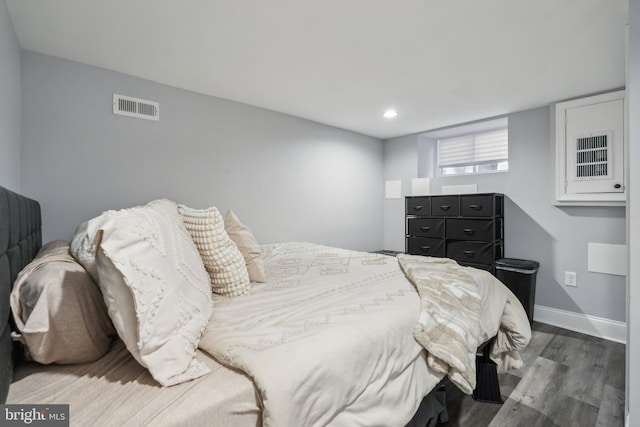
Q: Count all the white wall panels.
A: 4